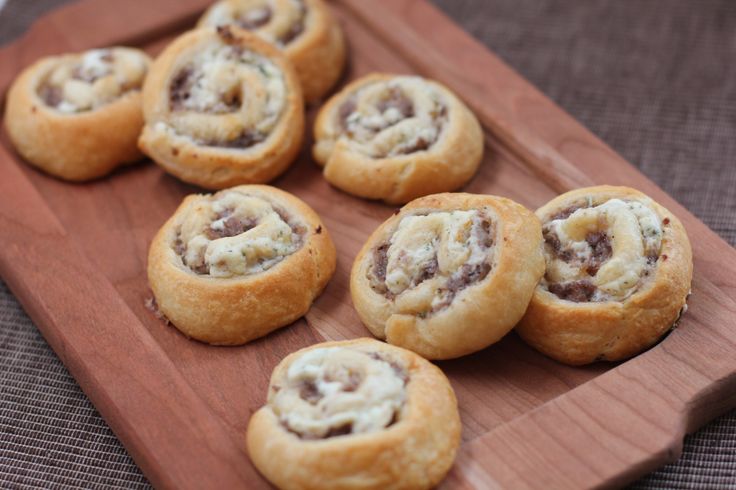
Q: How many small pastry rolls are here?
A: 8